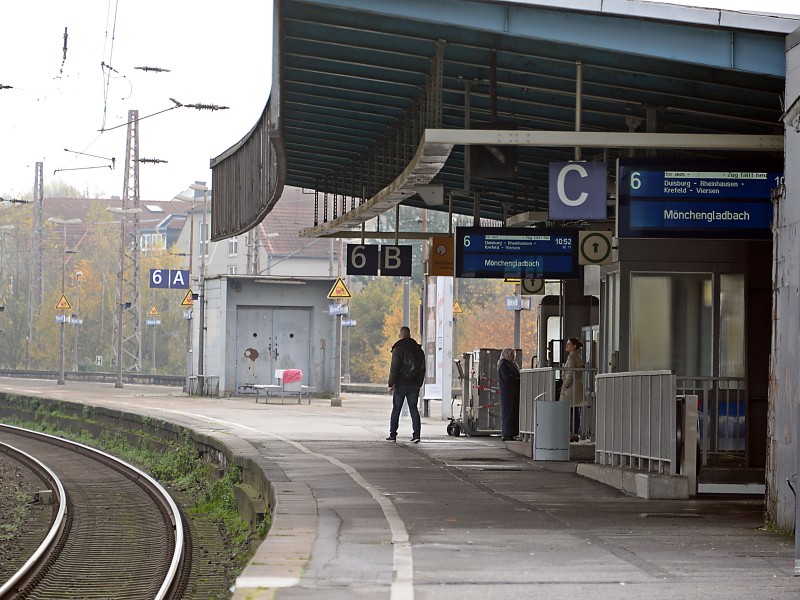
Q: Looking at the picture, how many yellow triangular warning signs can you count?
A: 5